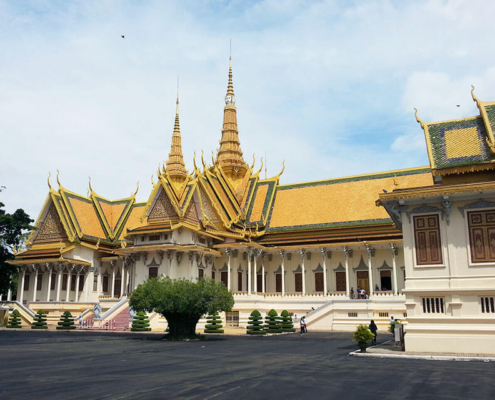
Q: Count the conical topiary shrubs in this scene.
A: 8